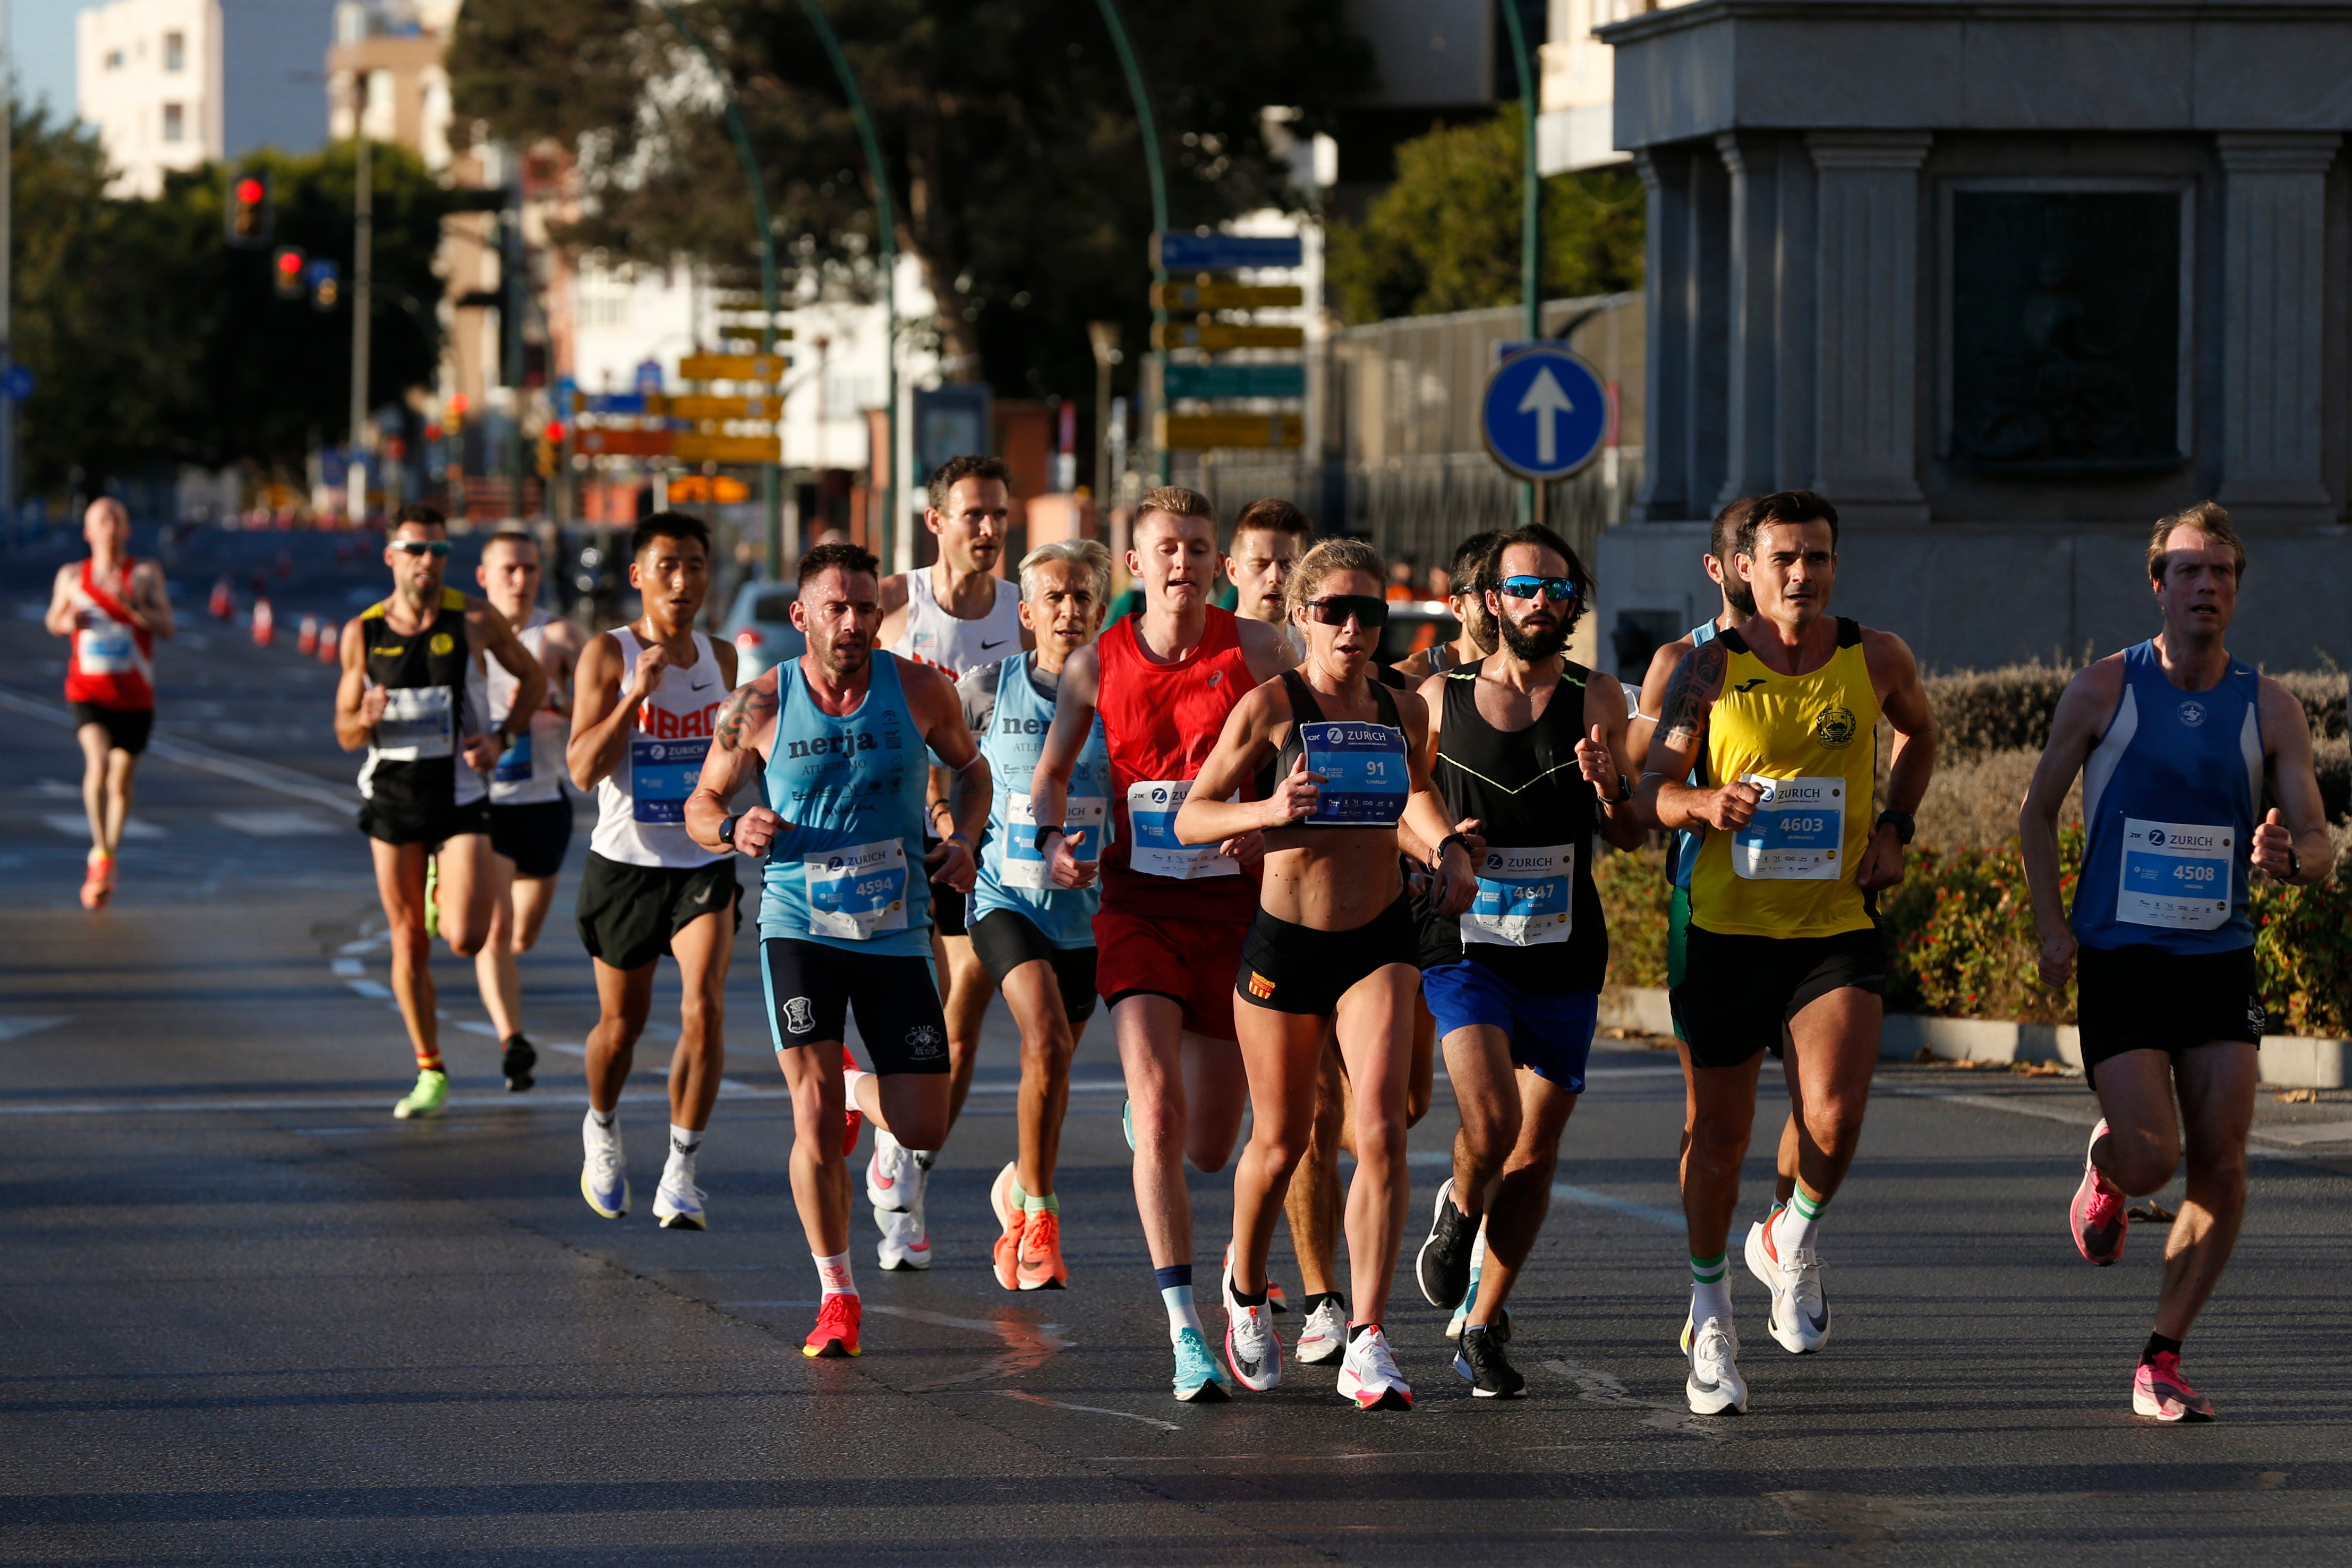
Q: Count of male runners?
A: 14